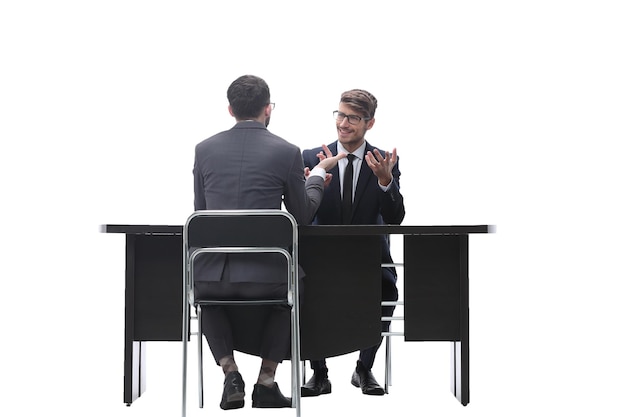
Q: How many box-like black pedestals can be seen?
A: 2